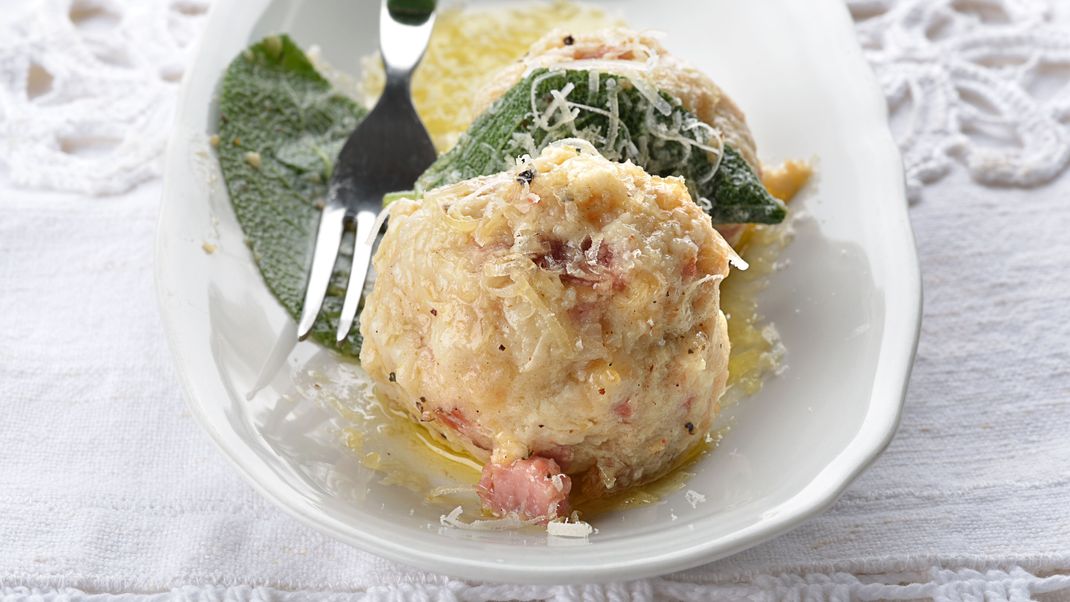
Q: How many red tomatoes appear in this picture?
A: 0